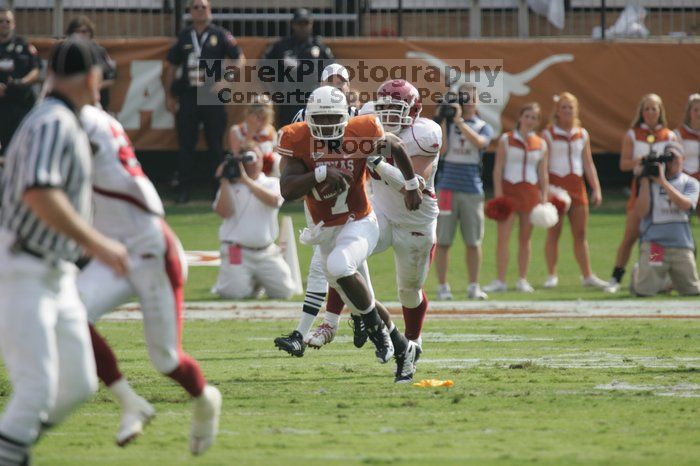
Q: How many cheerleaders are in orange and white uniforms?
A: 5